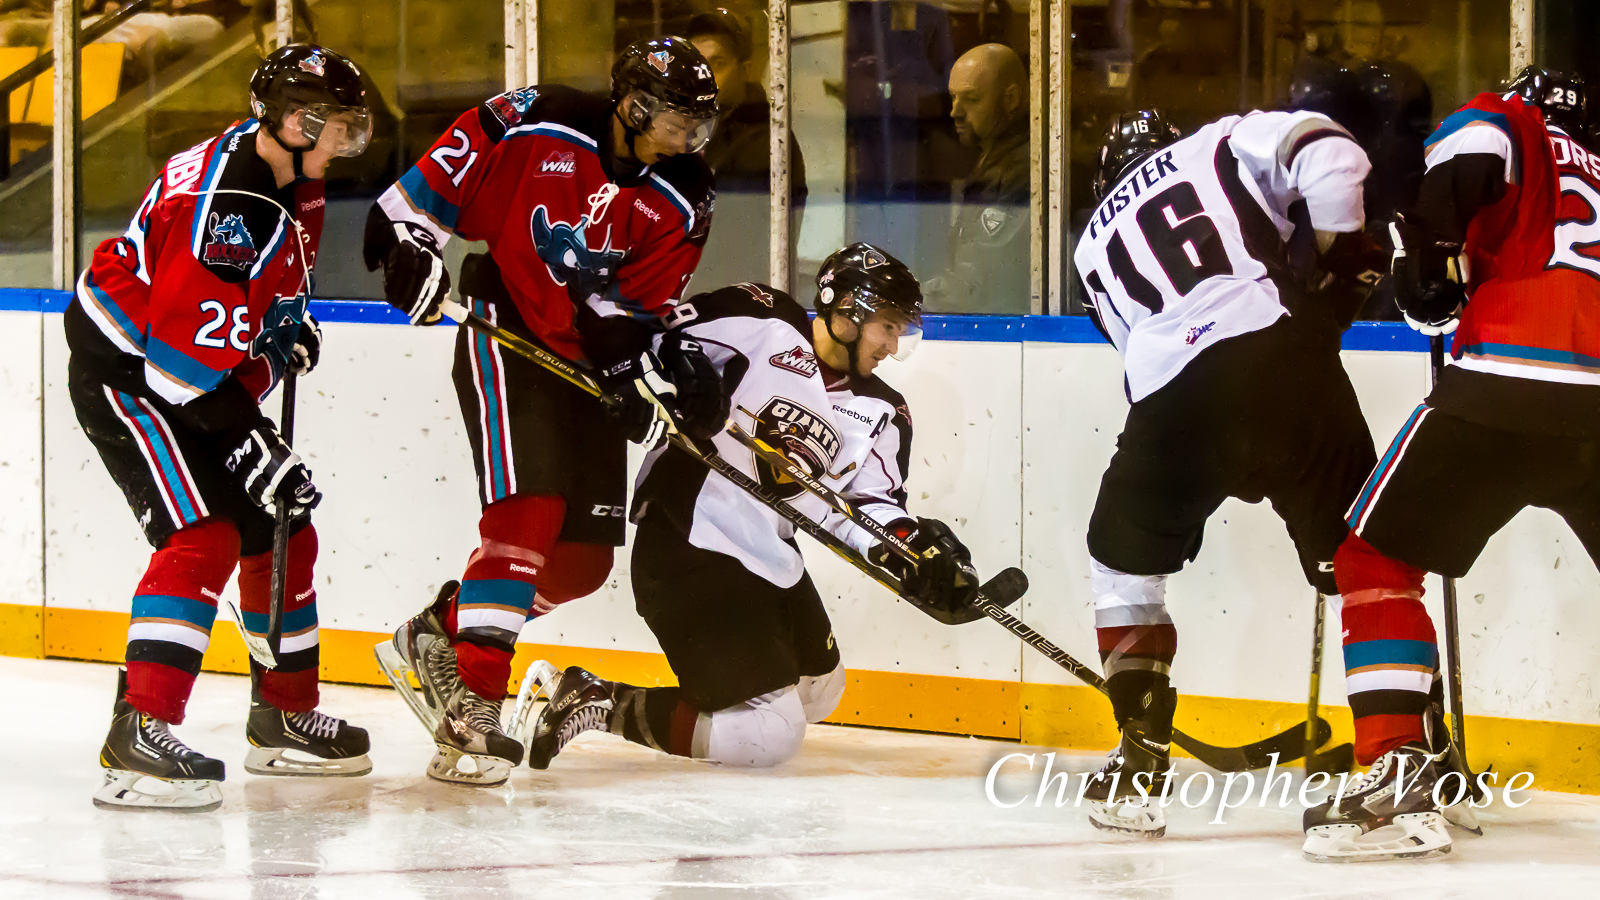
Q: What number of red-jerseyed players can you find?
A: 3